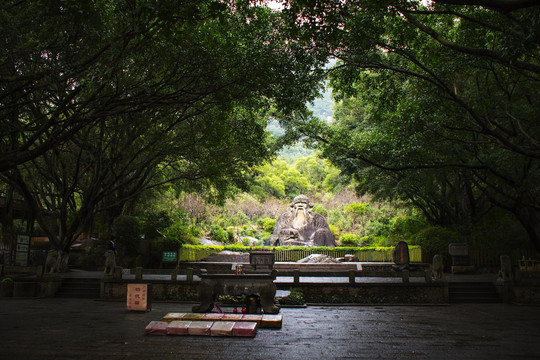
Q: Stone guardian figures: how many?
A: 4